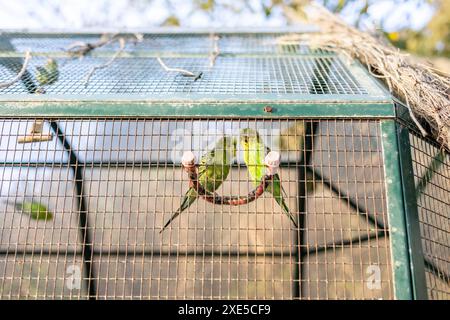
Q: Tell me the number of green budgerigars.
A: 4